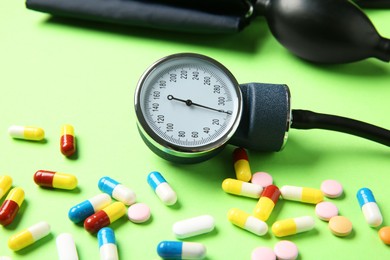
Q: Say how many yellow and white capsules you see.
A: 6